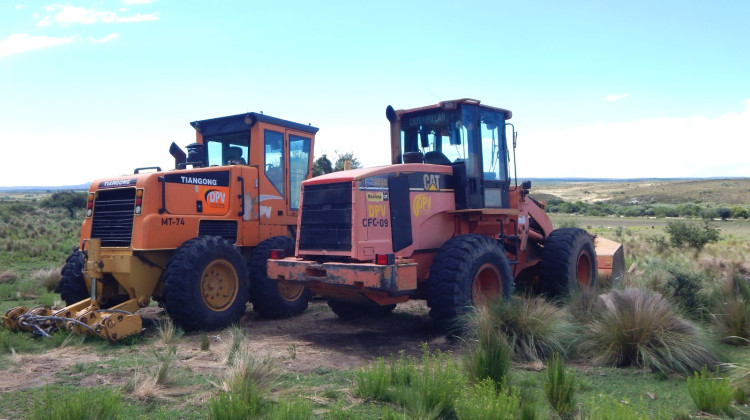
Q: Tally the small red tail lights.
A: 4